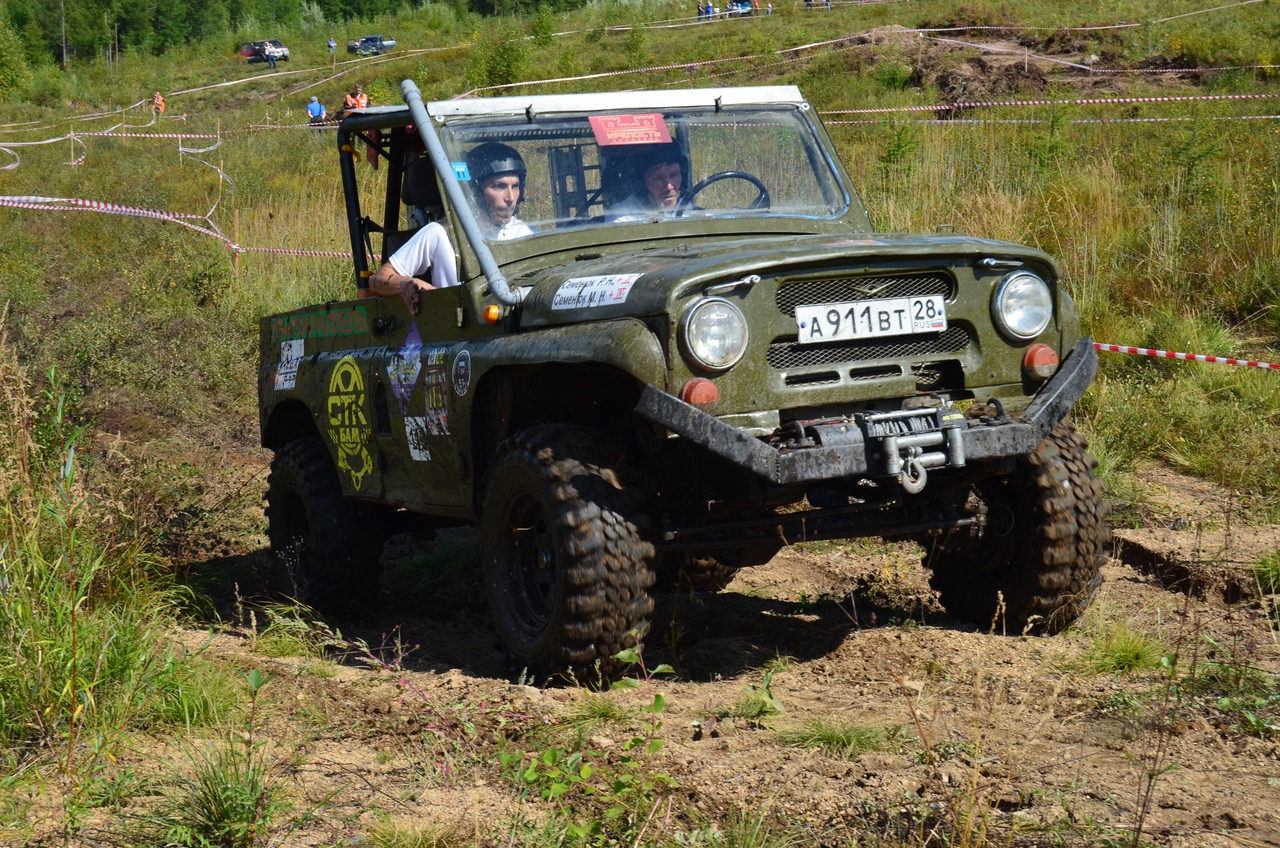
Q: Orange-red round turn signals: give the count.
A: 2